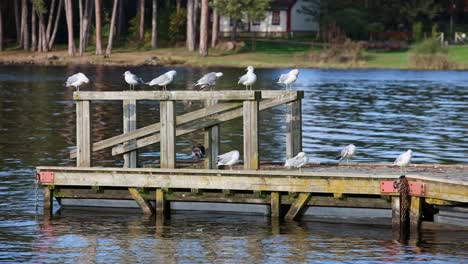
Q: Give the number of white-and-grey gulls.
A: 10